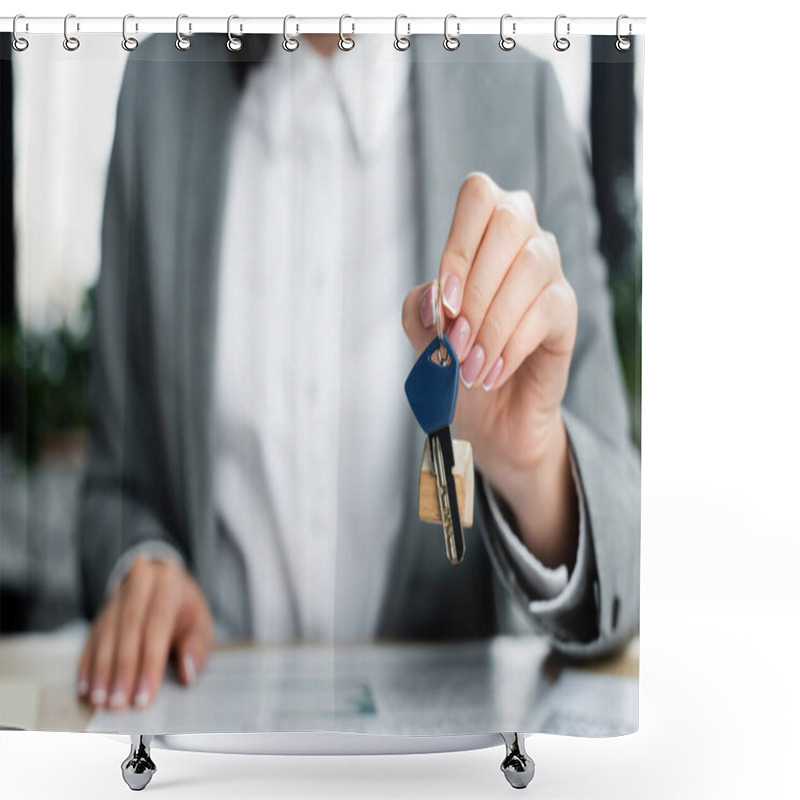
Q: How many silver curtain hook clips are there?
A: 12